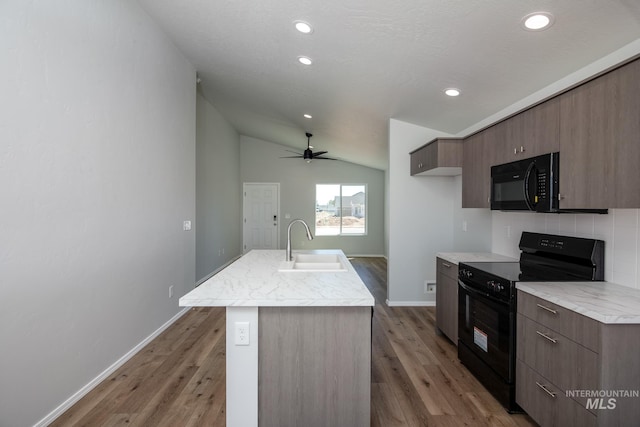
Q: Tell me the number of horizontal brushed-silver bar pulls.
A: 4